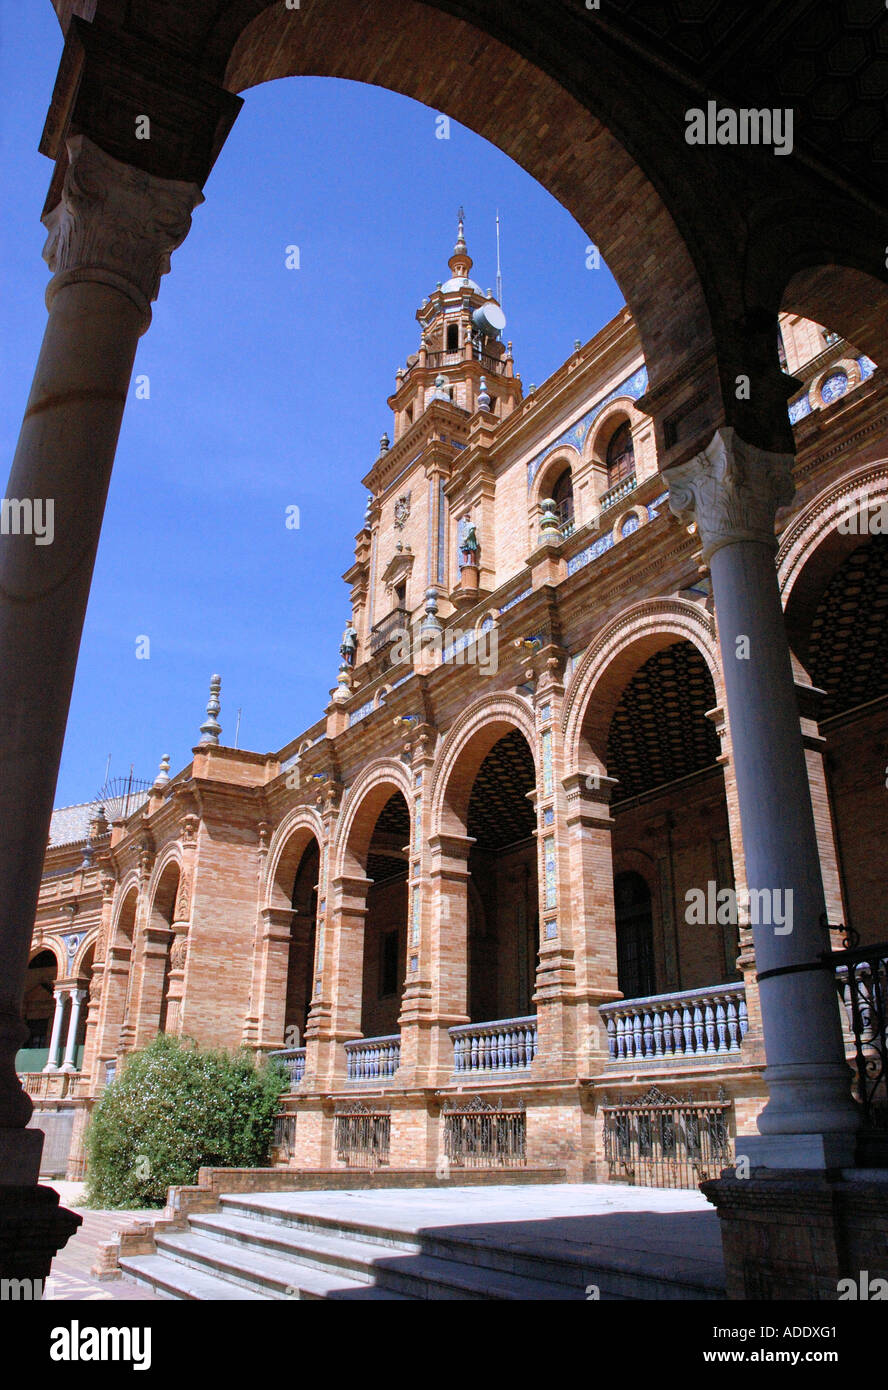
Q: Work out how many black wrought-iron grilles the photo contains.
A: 4